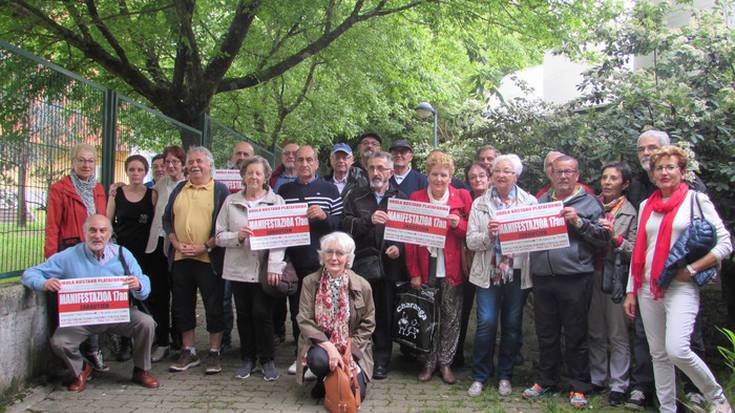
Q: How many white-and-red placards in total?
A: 5